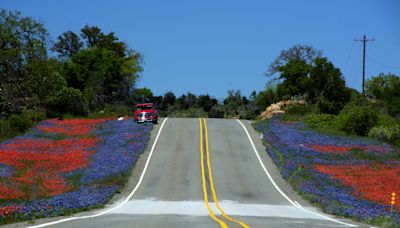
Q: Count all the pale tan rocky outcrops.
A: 1